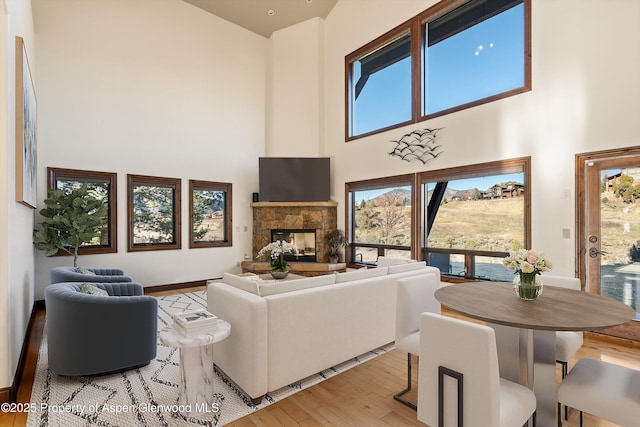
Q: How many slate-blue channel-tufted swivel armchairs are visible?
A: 2